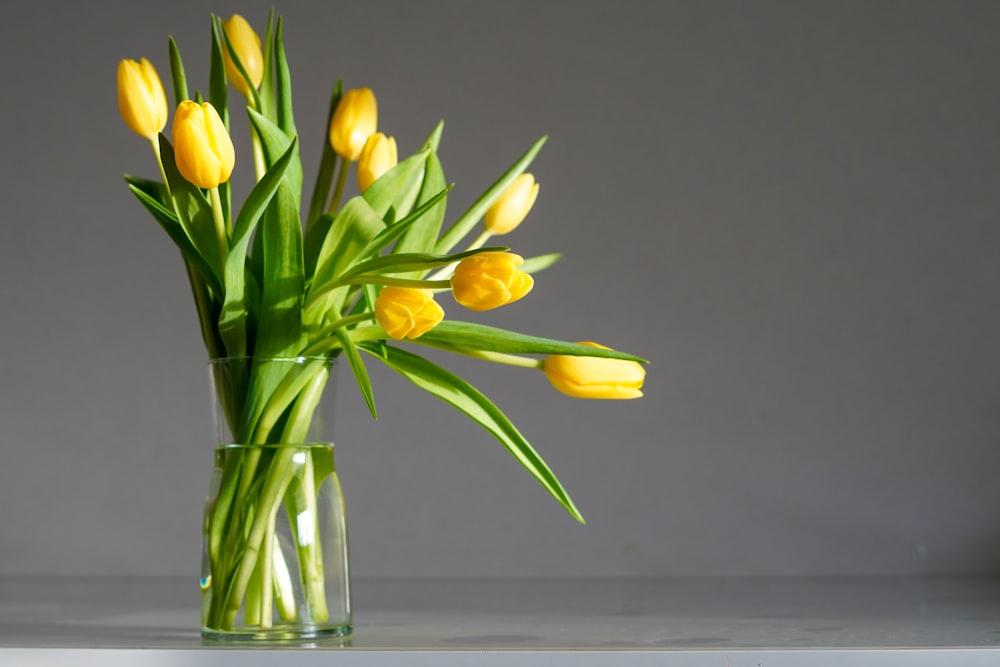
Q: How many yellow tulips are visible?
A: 9